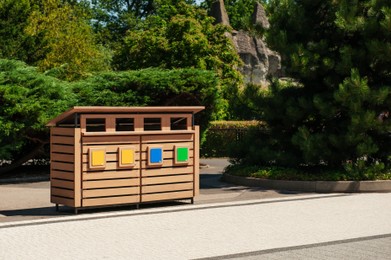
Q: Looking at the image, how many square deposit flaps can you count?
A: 4